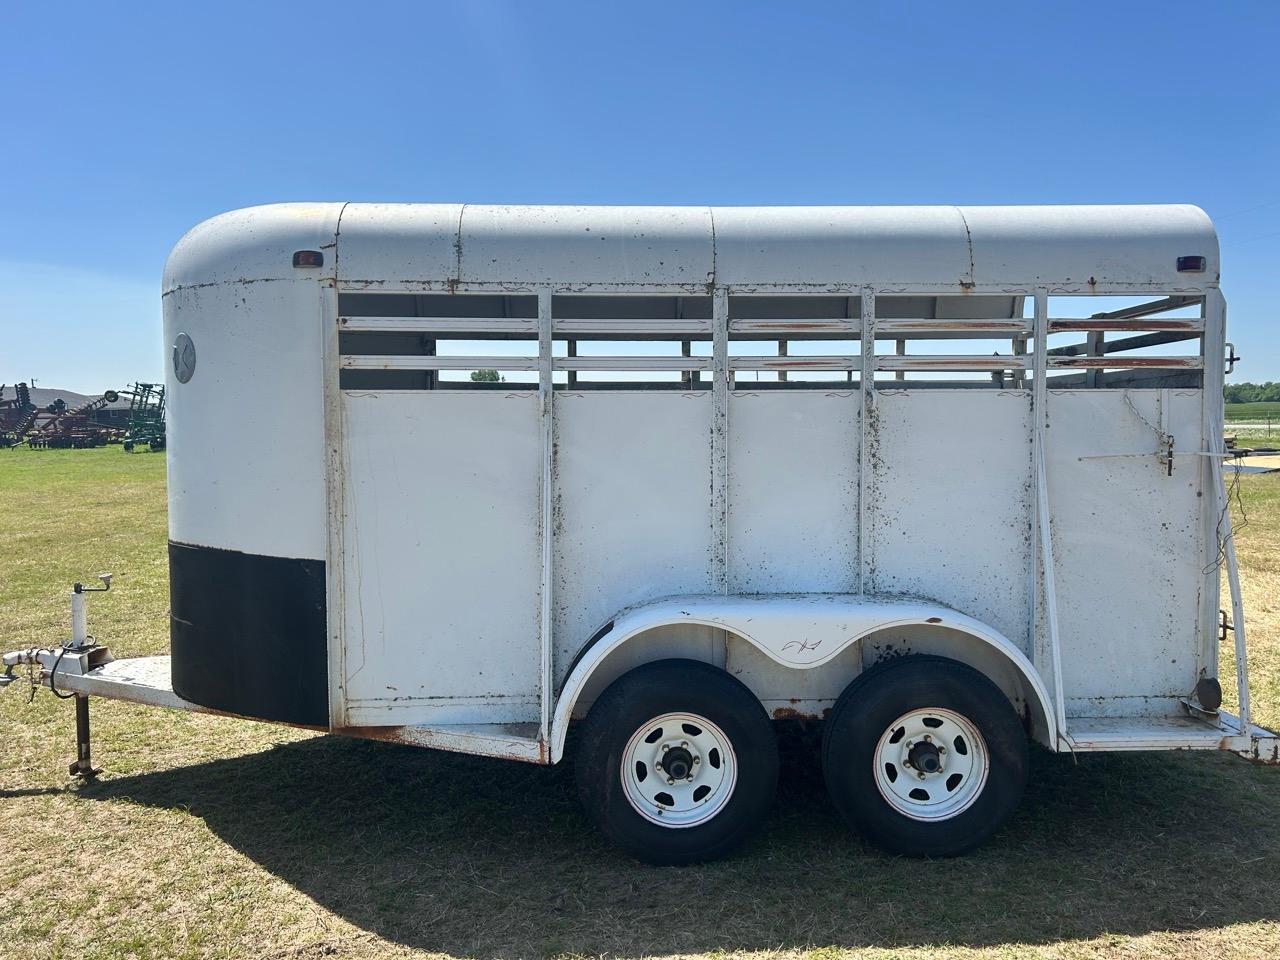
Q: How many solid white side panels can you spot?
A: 5